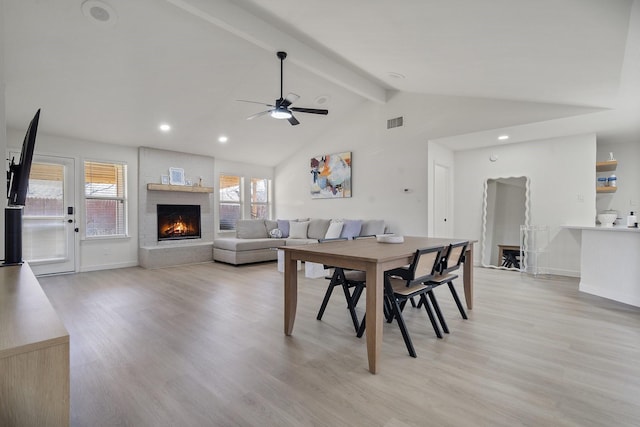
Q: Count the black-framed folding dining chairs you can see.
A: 4